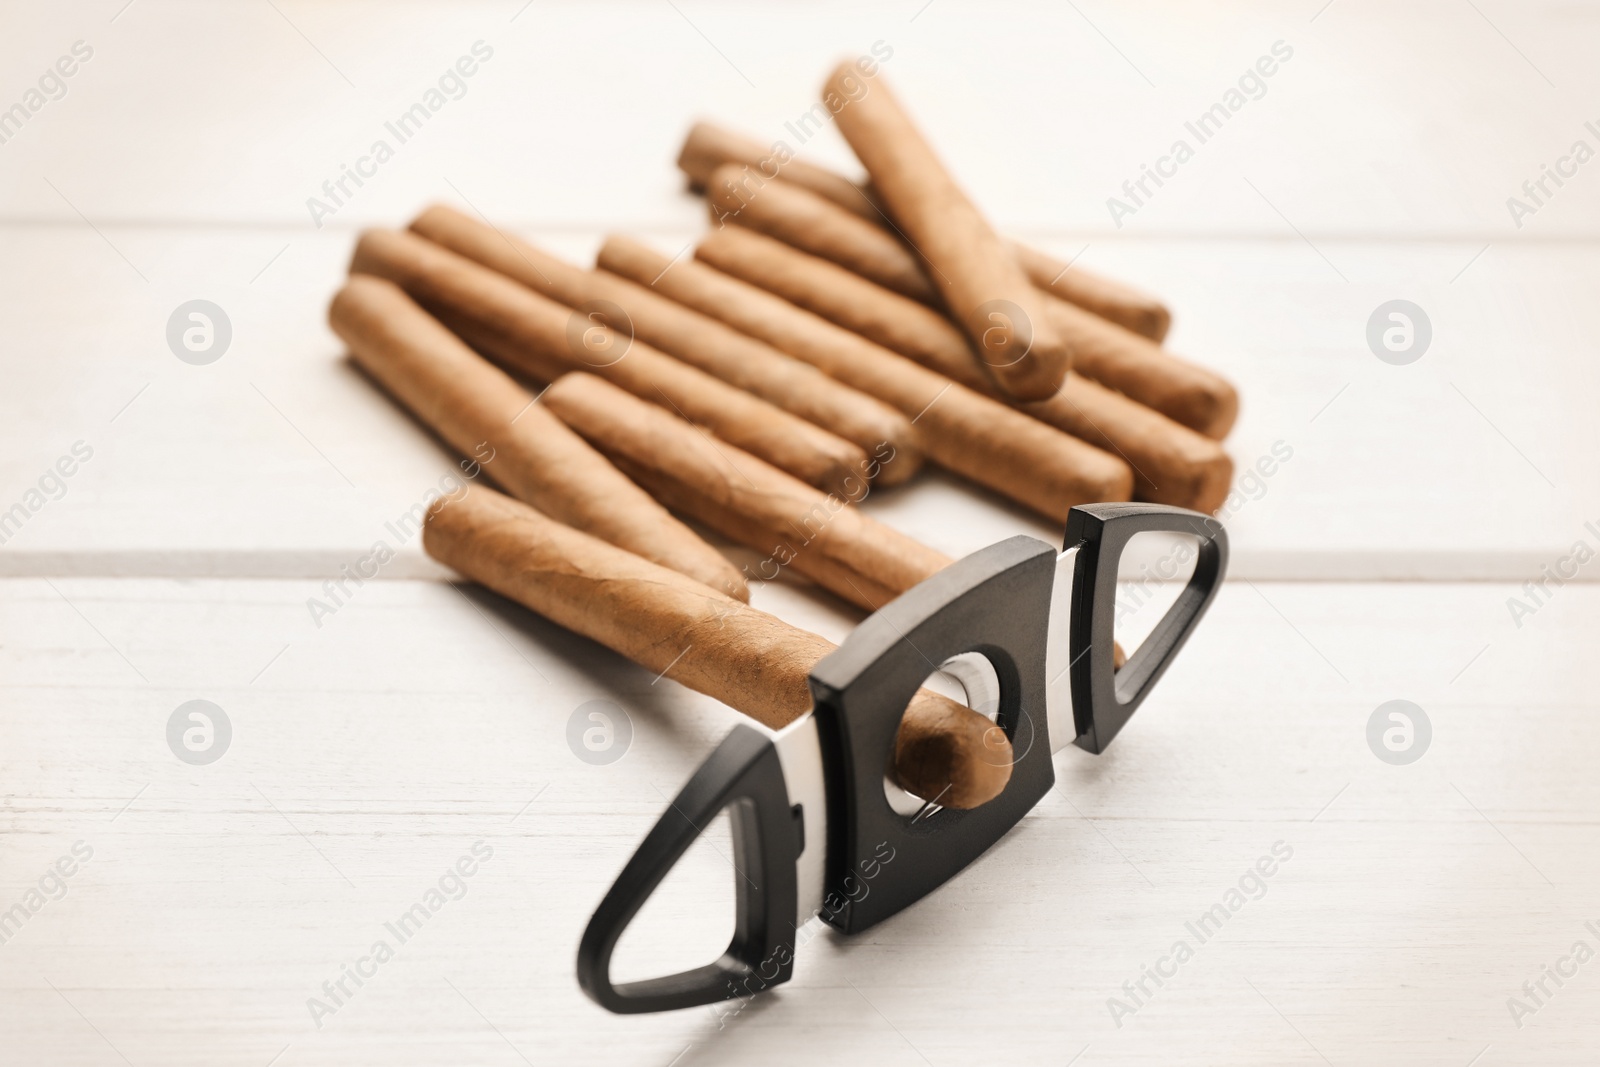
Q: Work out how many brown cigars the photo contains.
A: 10